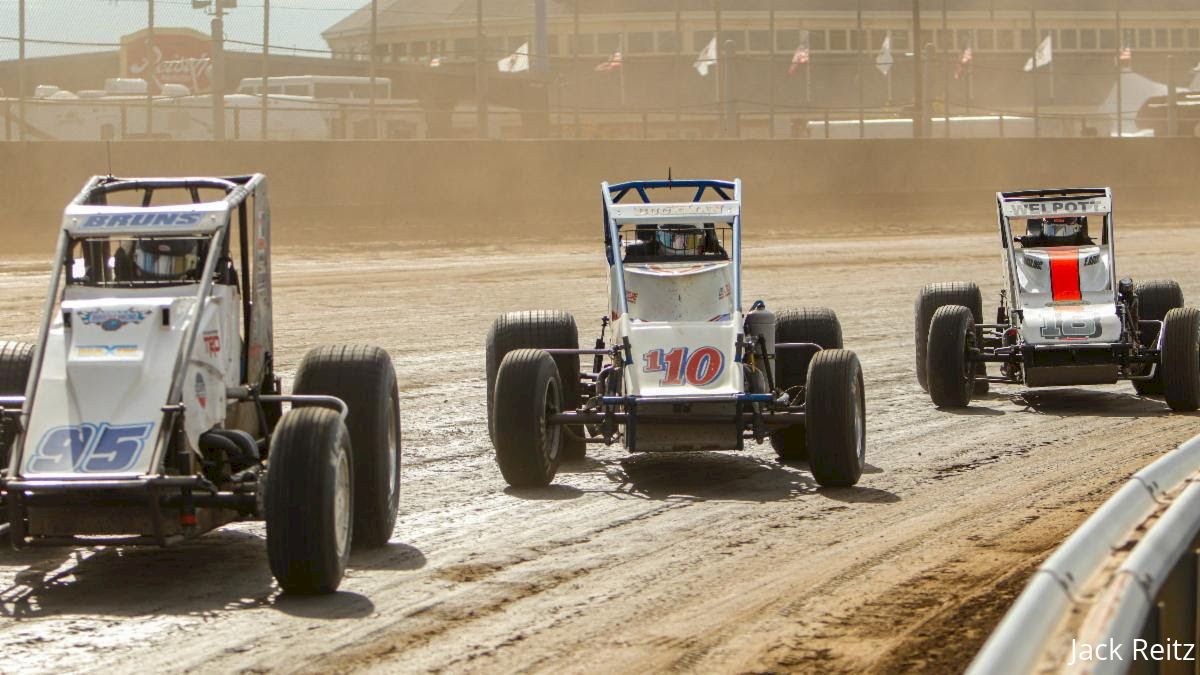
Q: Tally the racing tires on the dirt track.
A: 11